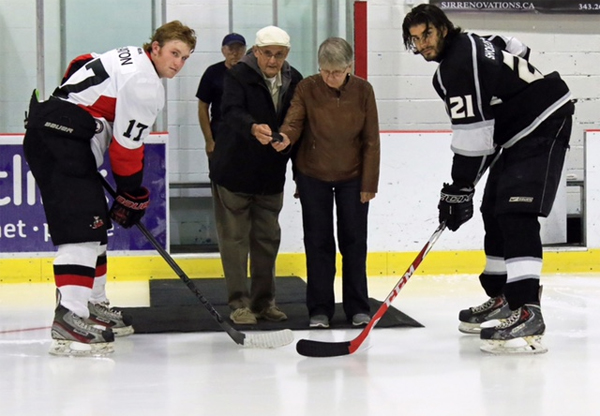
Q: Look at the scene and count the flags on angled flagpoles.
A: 0